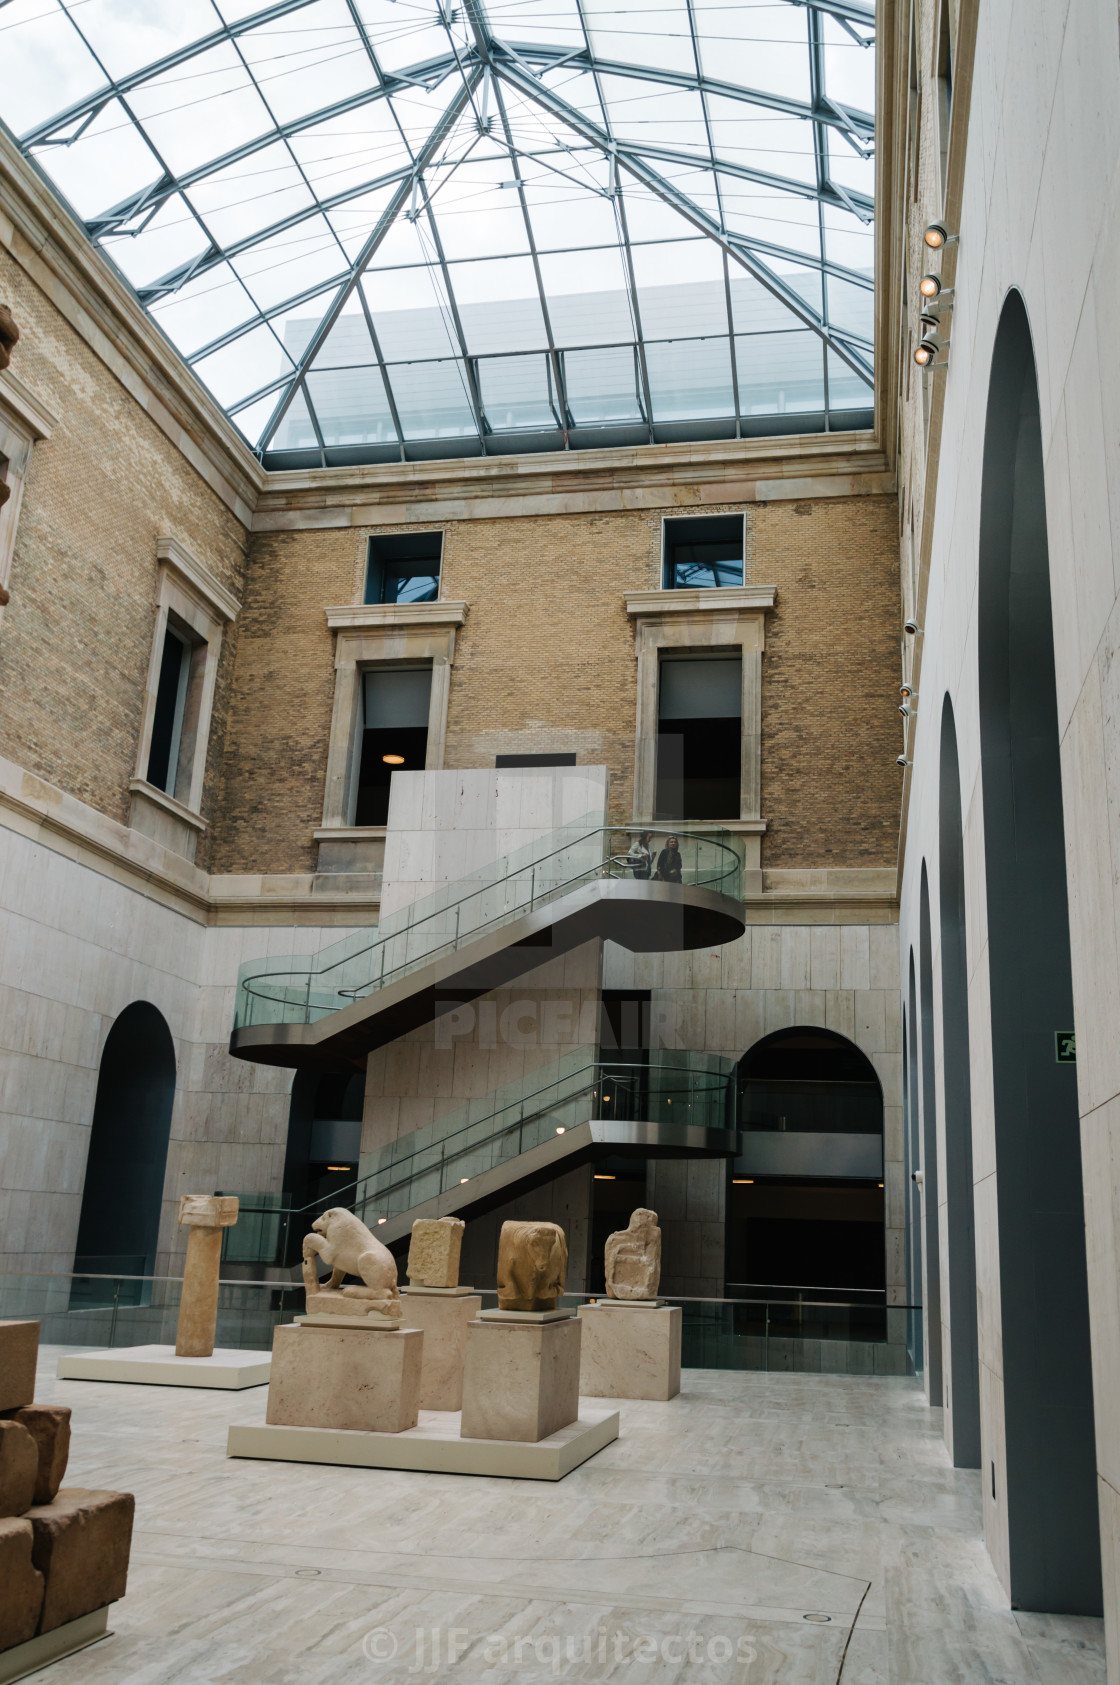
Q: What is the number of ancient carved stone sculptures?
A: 5